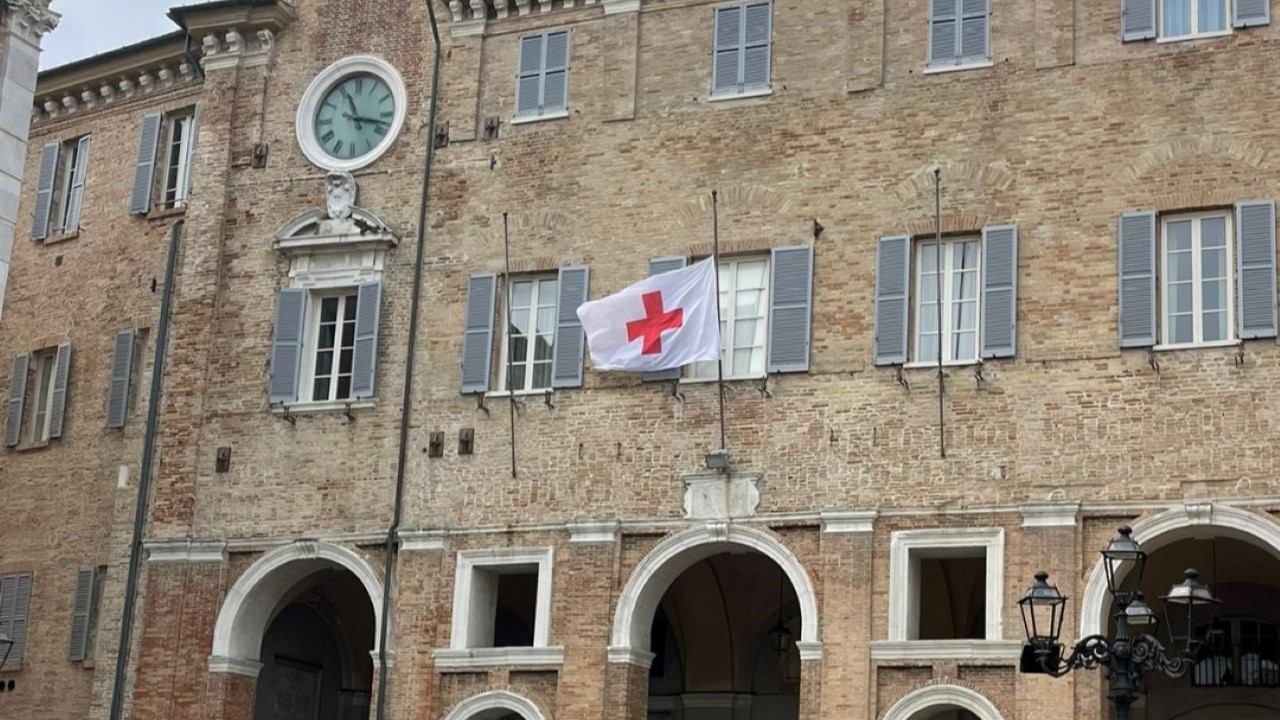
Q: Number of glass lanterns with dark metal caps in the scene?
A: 4